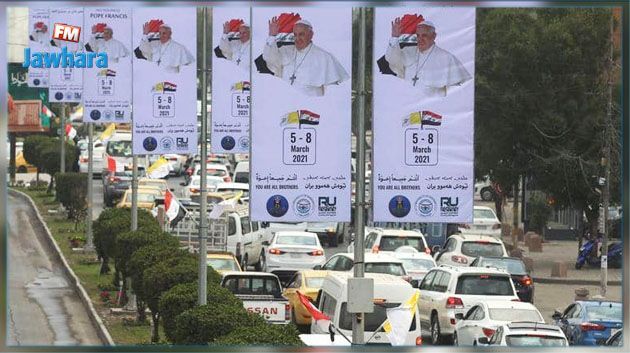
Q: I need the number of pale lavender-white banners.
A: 7